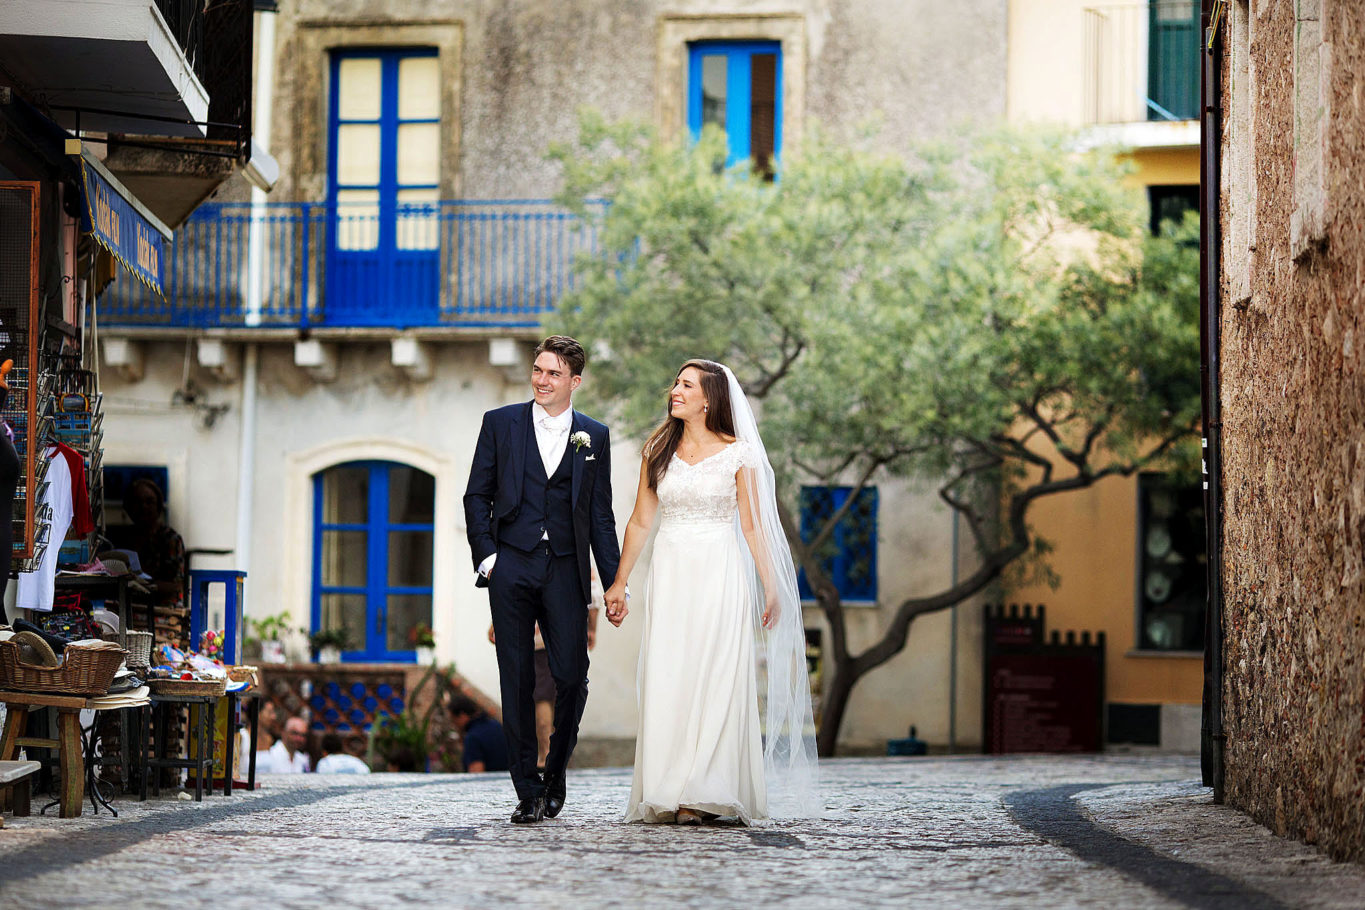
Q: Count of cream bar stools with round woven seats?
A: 0